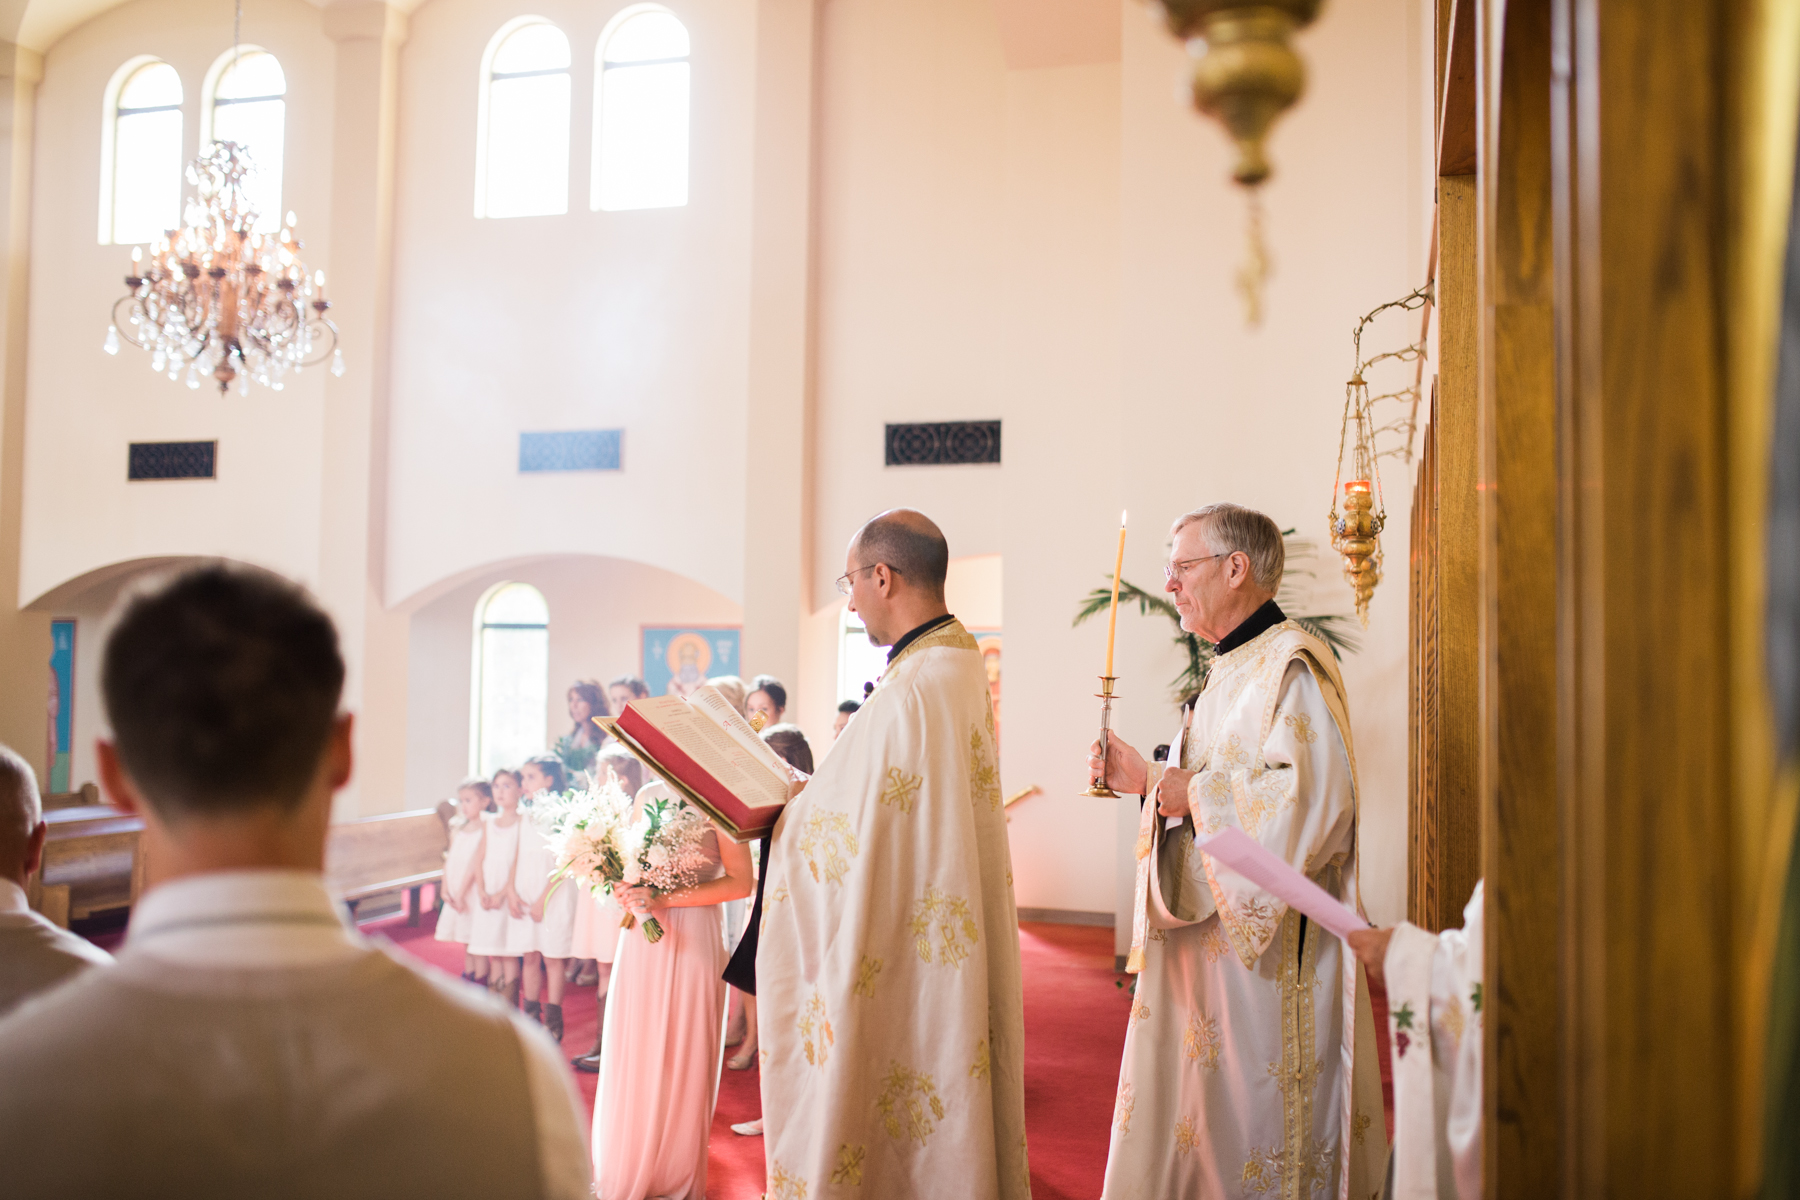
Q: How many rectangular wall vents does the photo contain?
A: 3